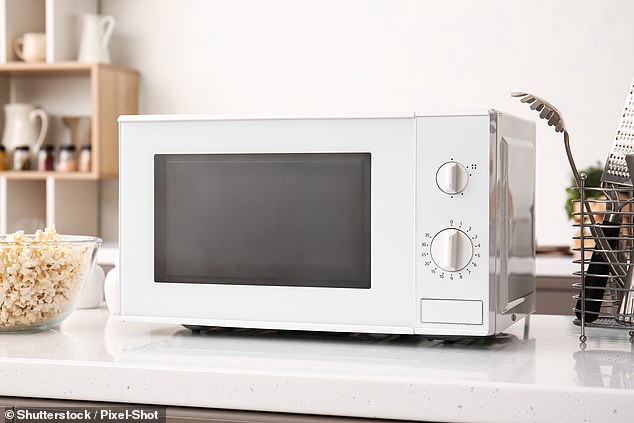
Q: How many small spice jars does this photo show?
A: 5